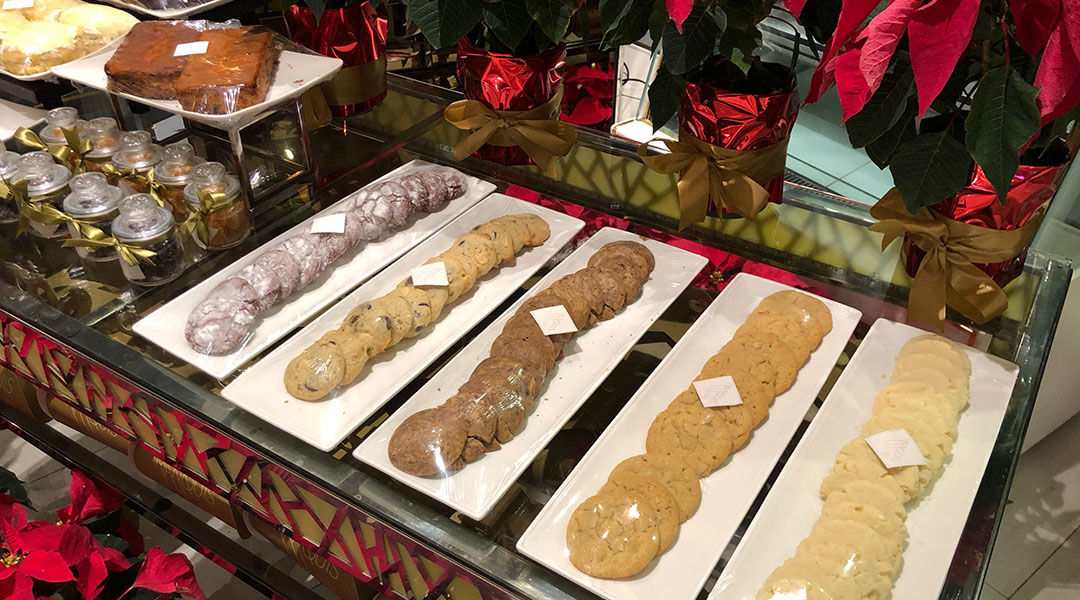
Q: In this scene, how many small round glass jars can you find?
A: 9